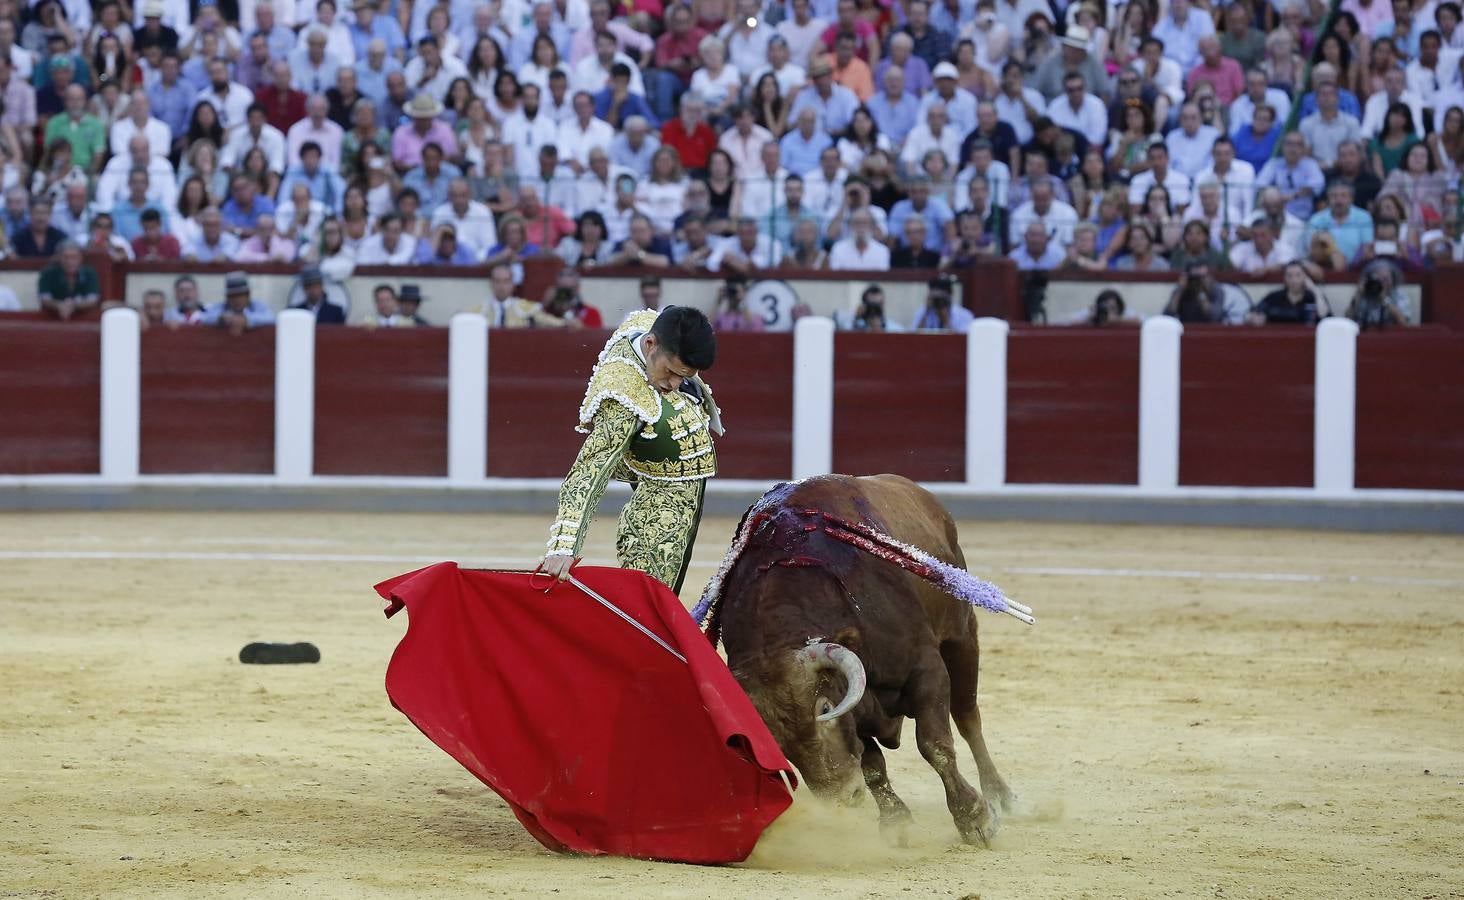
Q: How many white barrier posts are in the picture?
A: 7